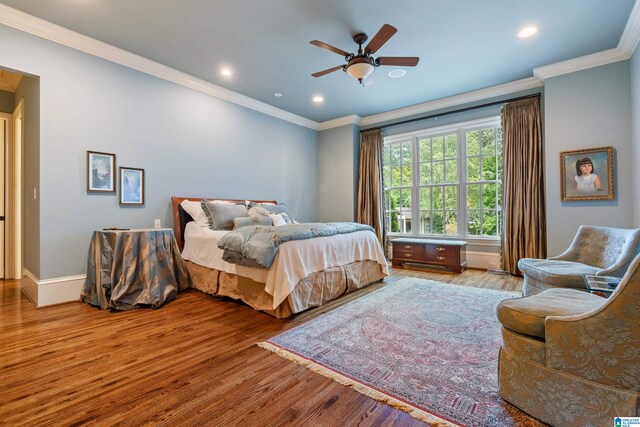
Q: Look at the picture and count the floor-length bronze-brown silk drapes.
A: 2